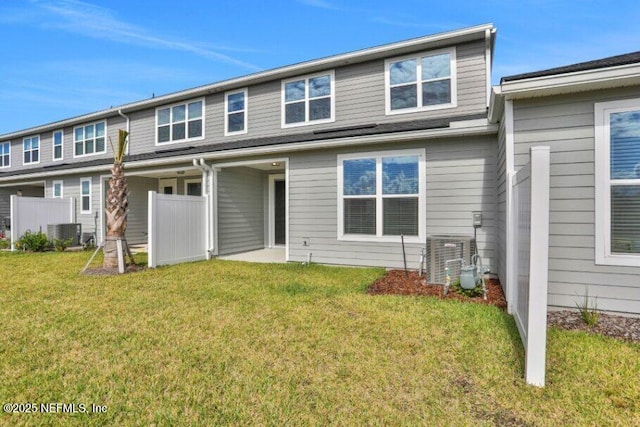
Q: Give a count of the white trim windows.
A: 13